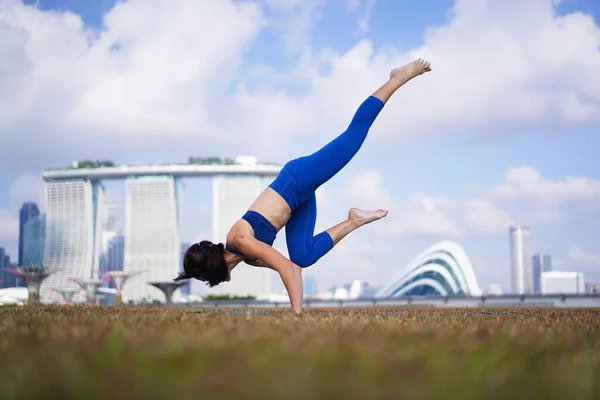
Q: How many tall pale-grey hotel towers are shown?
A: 3